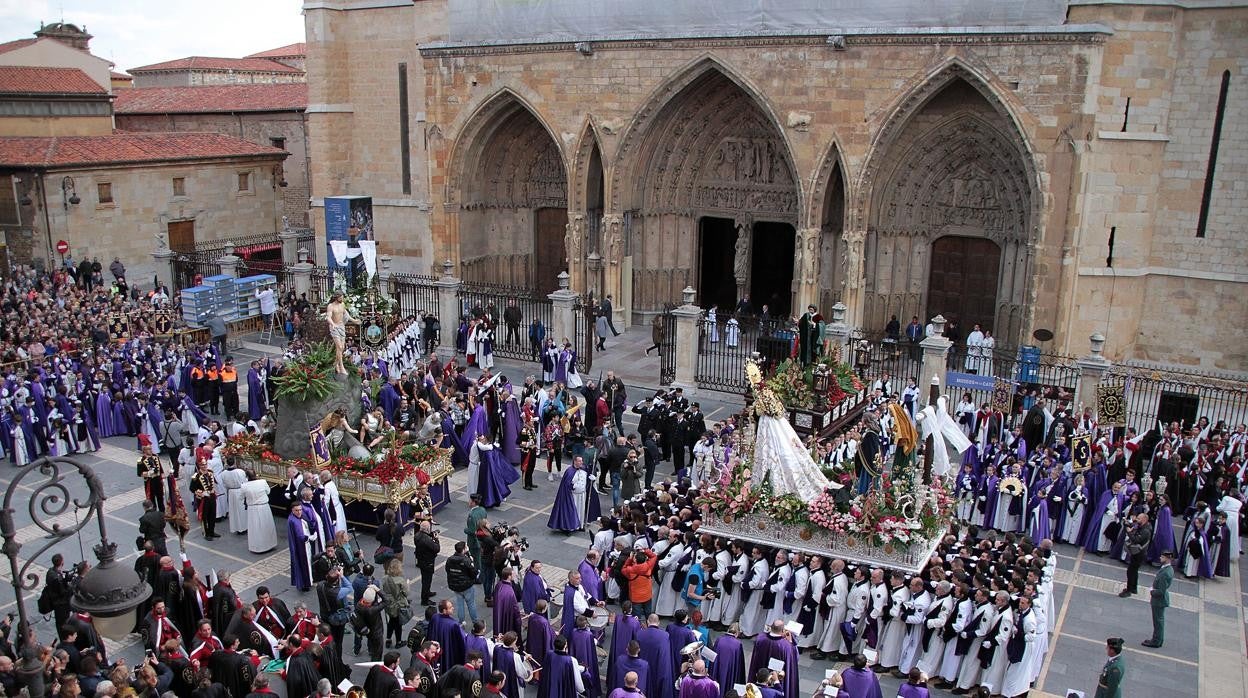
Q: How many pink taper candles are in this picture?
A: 0